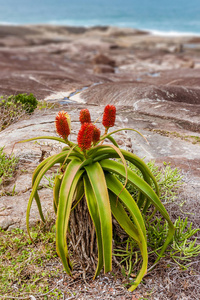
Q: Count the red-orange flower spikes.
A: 5